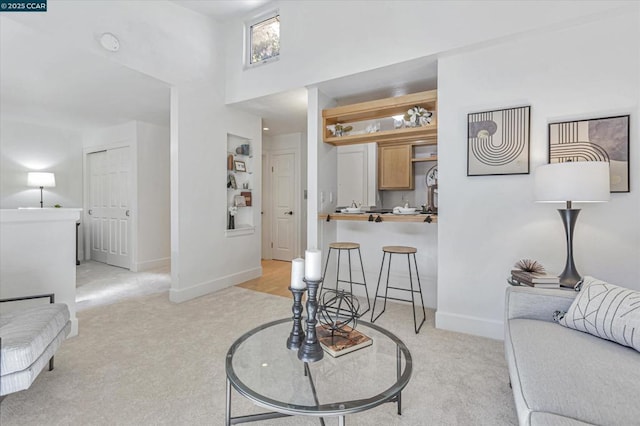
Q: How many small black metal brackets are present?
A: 4